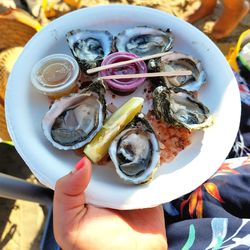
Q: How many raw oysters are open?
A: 6